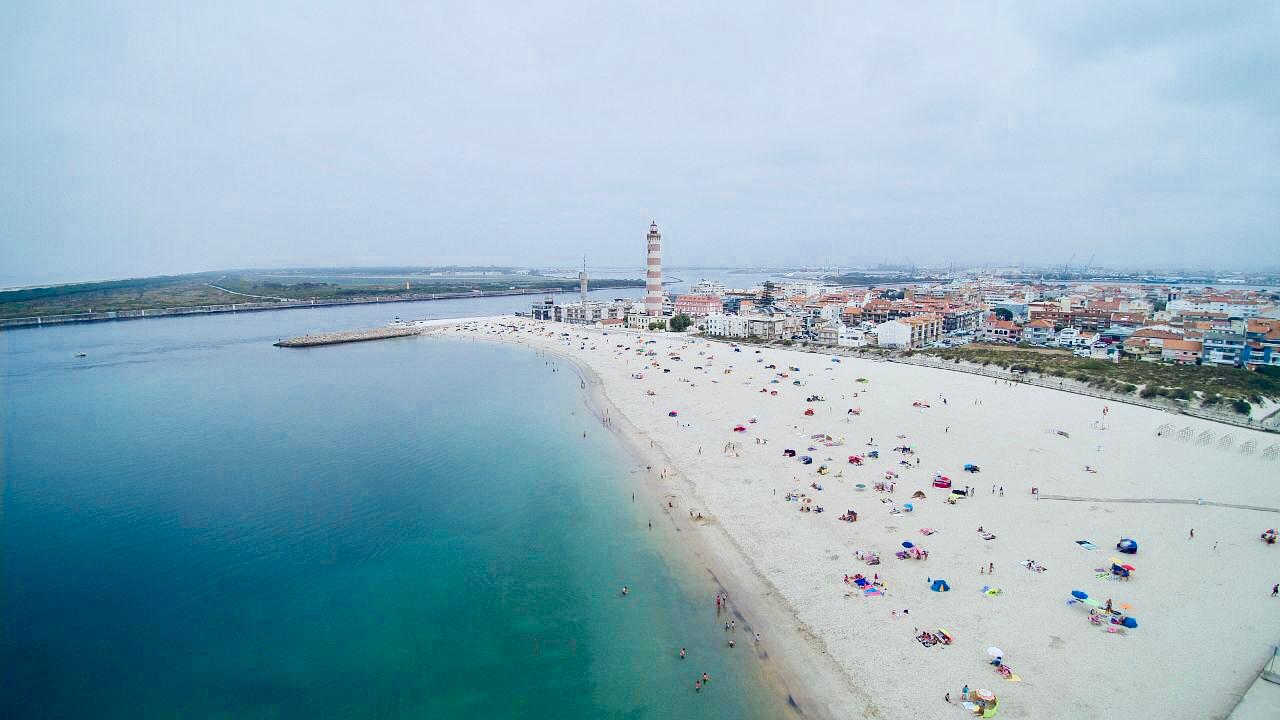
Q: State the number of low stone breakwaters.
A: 1